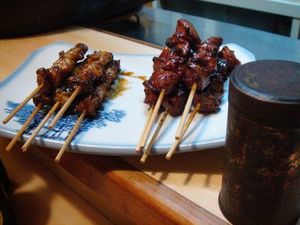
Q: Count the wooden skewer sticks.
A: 10